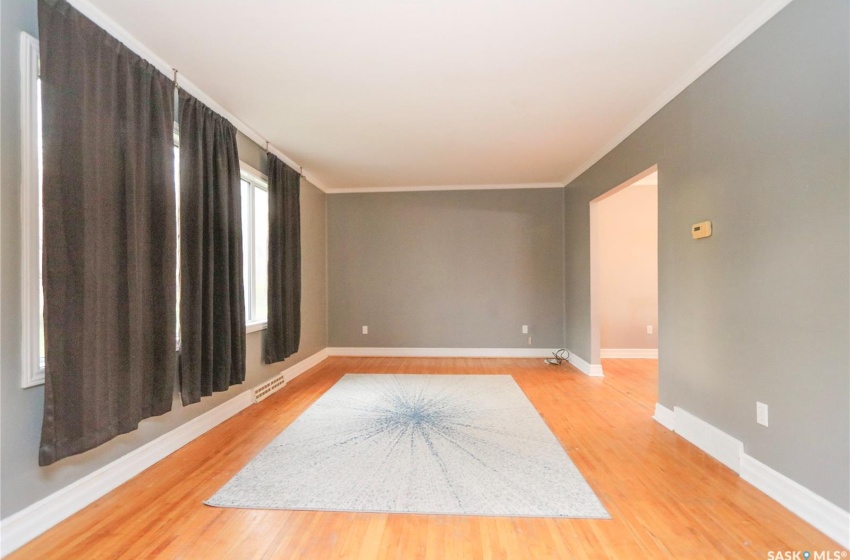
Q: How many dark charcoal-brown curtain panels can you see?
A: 3